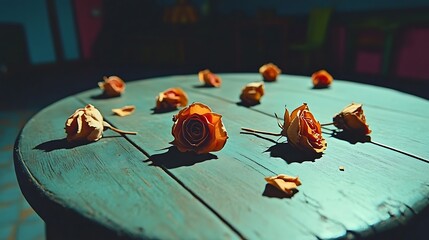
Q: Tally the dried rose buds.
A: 10